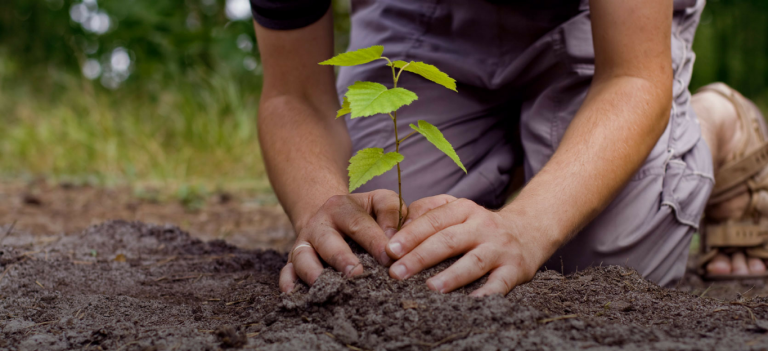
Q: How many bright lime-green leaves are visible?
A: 6